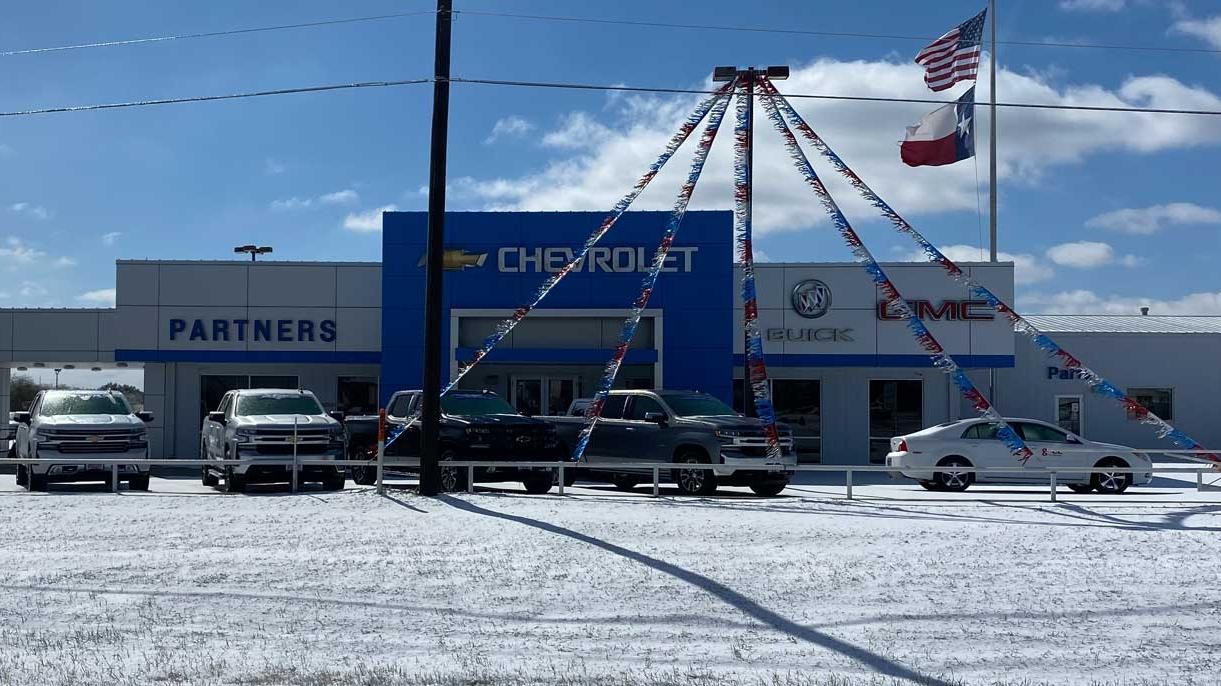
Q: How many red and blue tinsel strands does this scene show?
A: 5